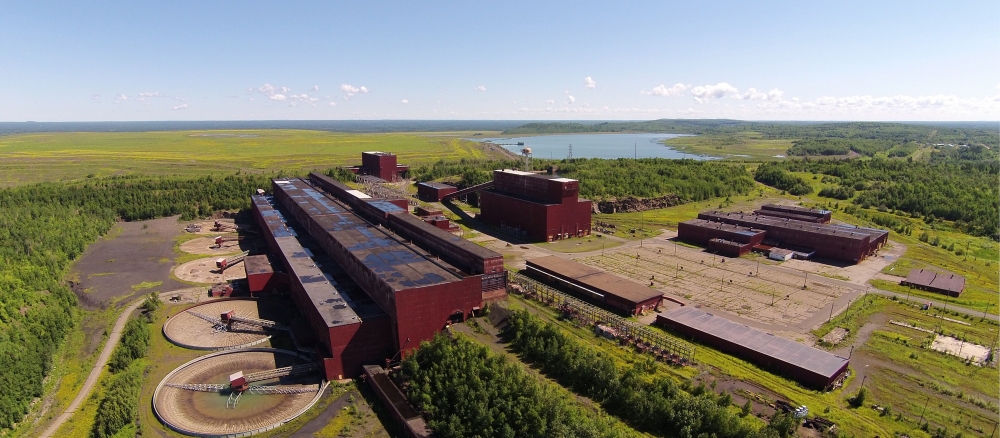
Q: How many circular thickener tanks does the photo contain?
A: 5